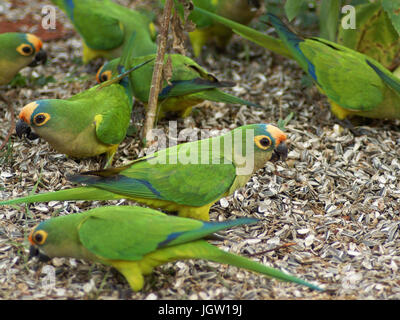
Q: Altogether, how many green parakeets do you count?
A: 8